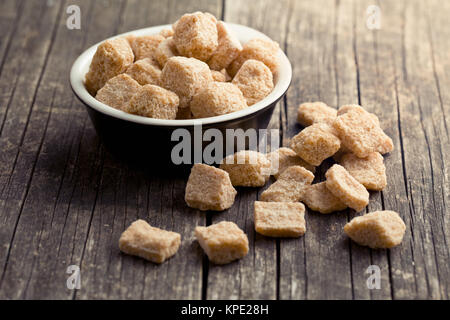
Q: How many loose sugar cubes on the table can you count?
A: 15